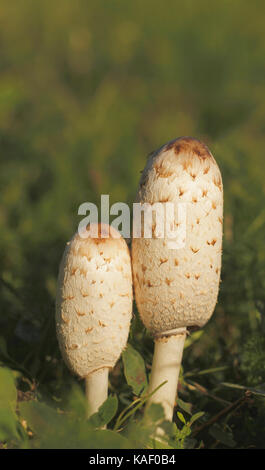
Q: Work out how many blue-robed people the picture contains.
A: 0